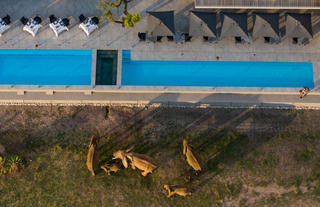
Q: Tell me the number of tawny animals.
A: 5